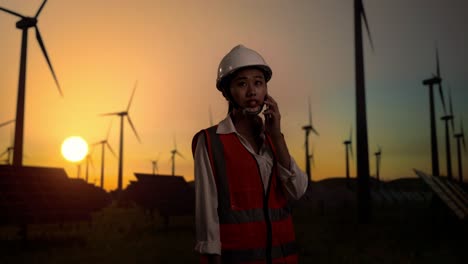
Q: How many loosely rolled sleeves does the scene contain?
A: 2